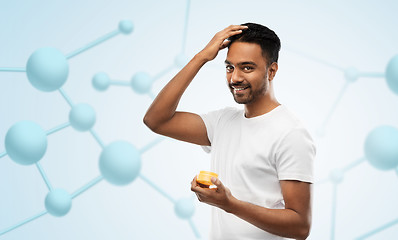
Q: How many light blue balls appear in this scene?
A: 14